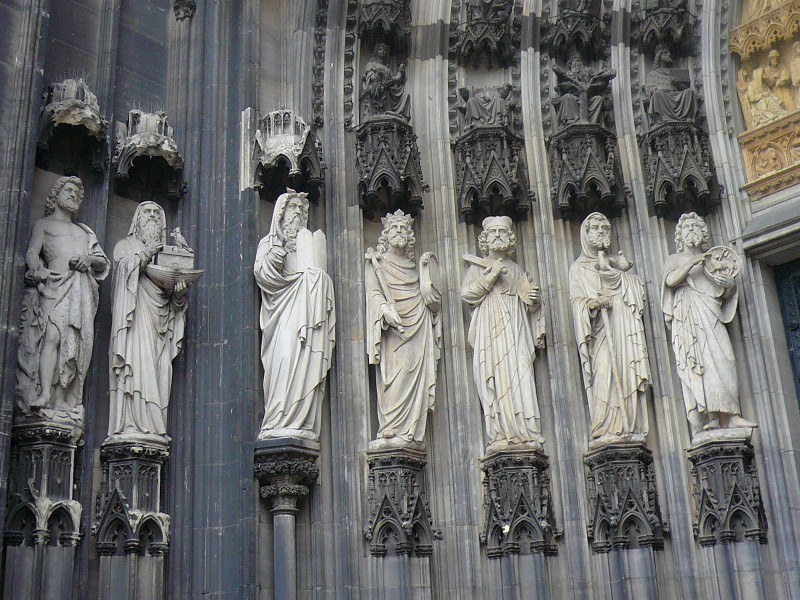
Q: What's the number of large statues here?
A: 7